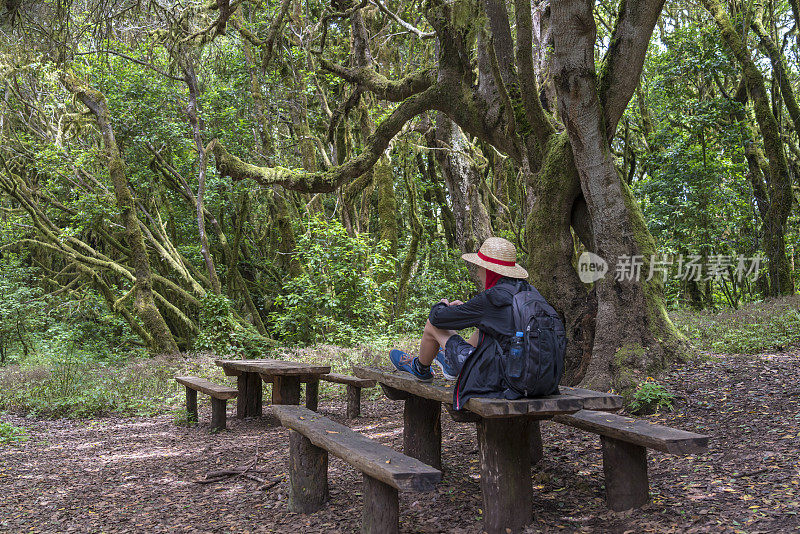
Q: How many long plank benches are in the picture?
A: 4